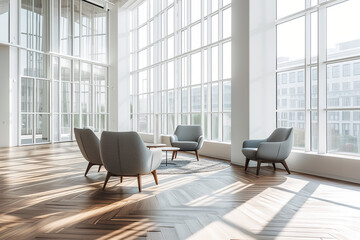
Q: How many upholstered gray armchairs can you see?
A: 4